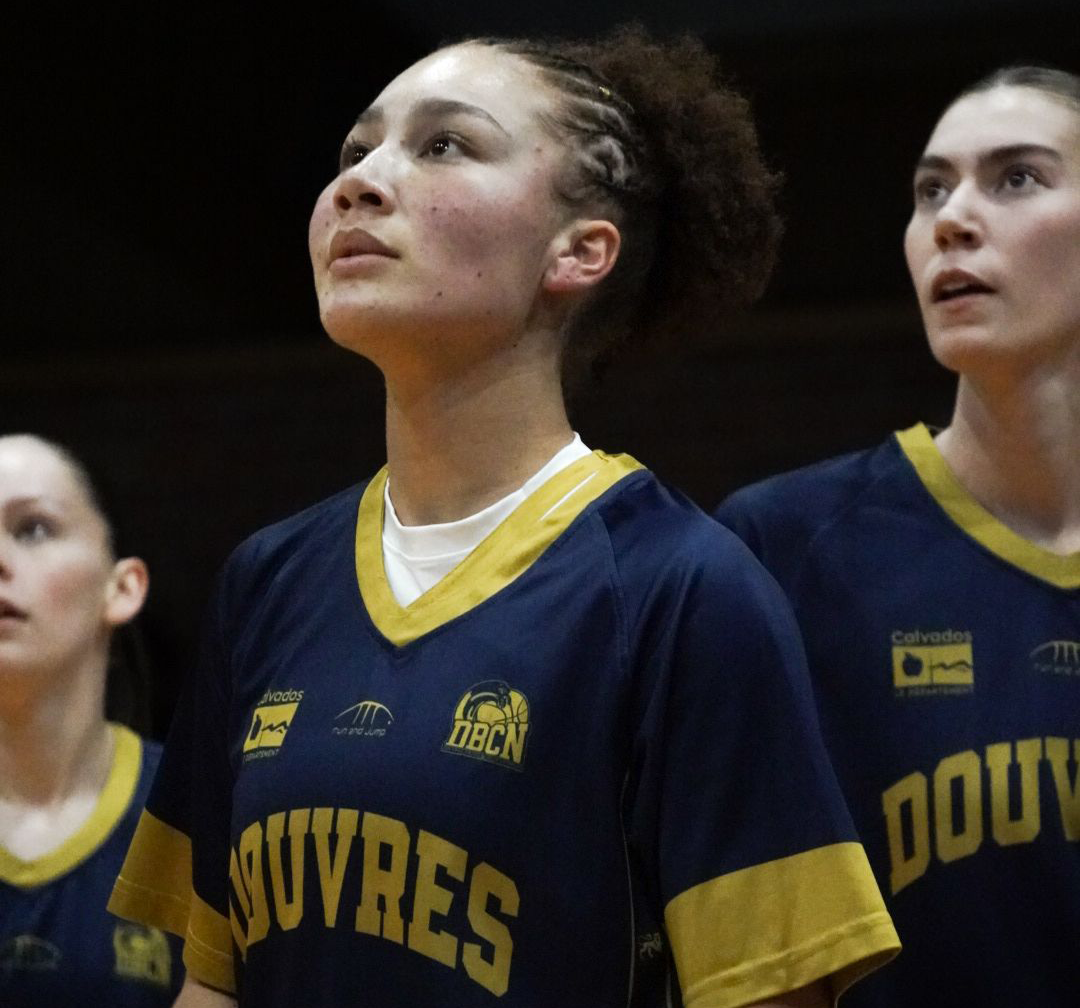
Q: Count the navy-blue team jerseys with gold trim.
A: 3